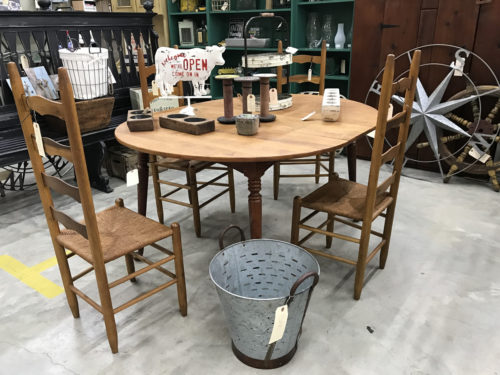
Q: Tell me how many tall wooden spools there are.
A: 3